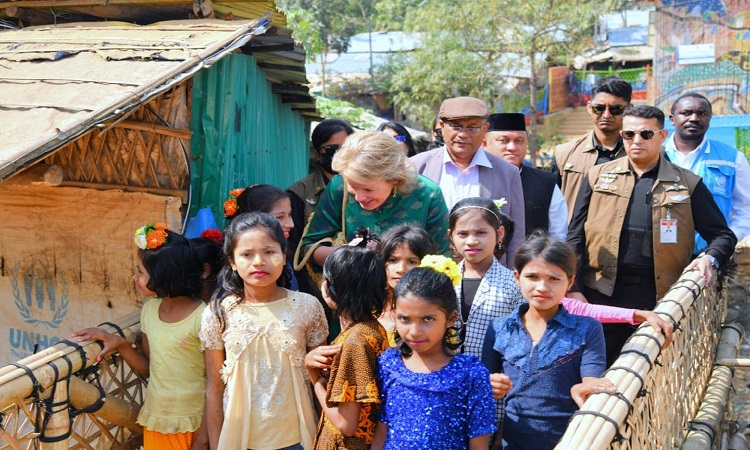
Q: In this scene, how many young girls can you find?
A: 9